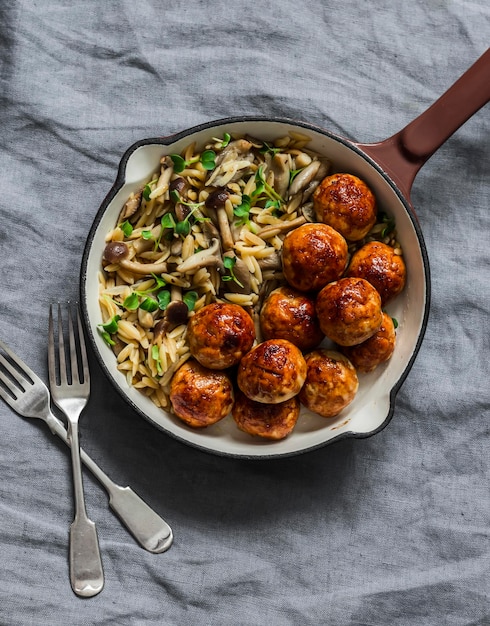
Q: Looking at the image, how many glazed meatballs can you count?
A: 11